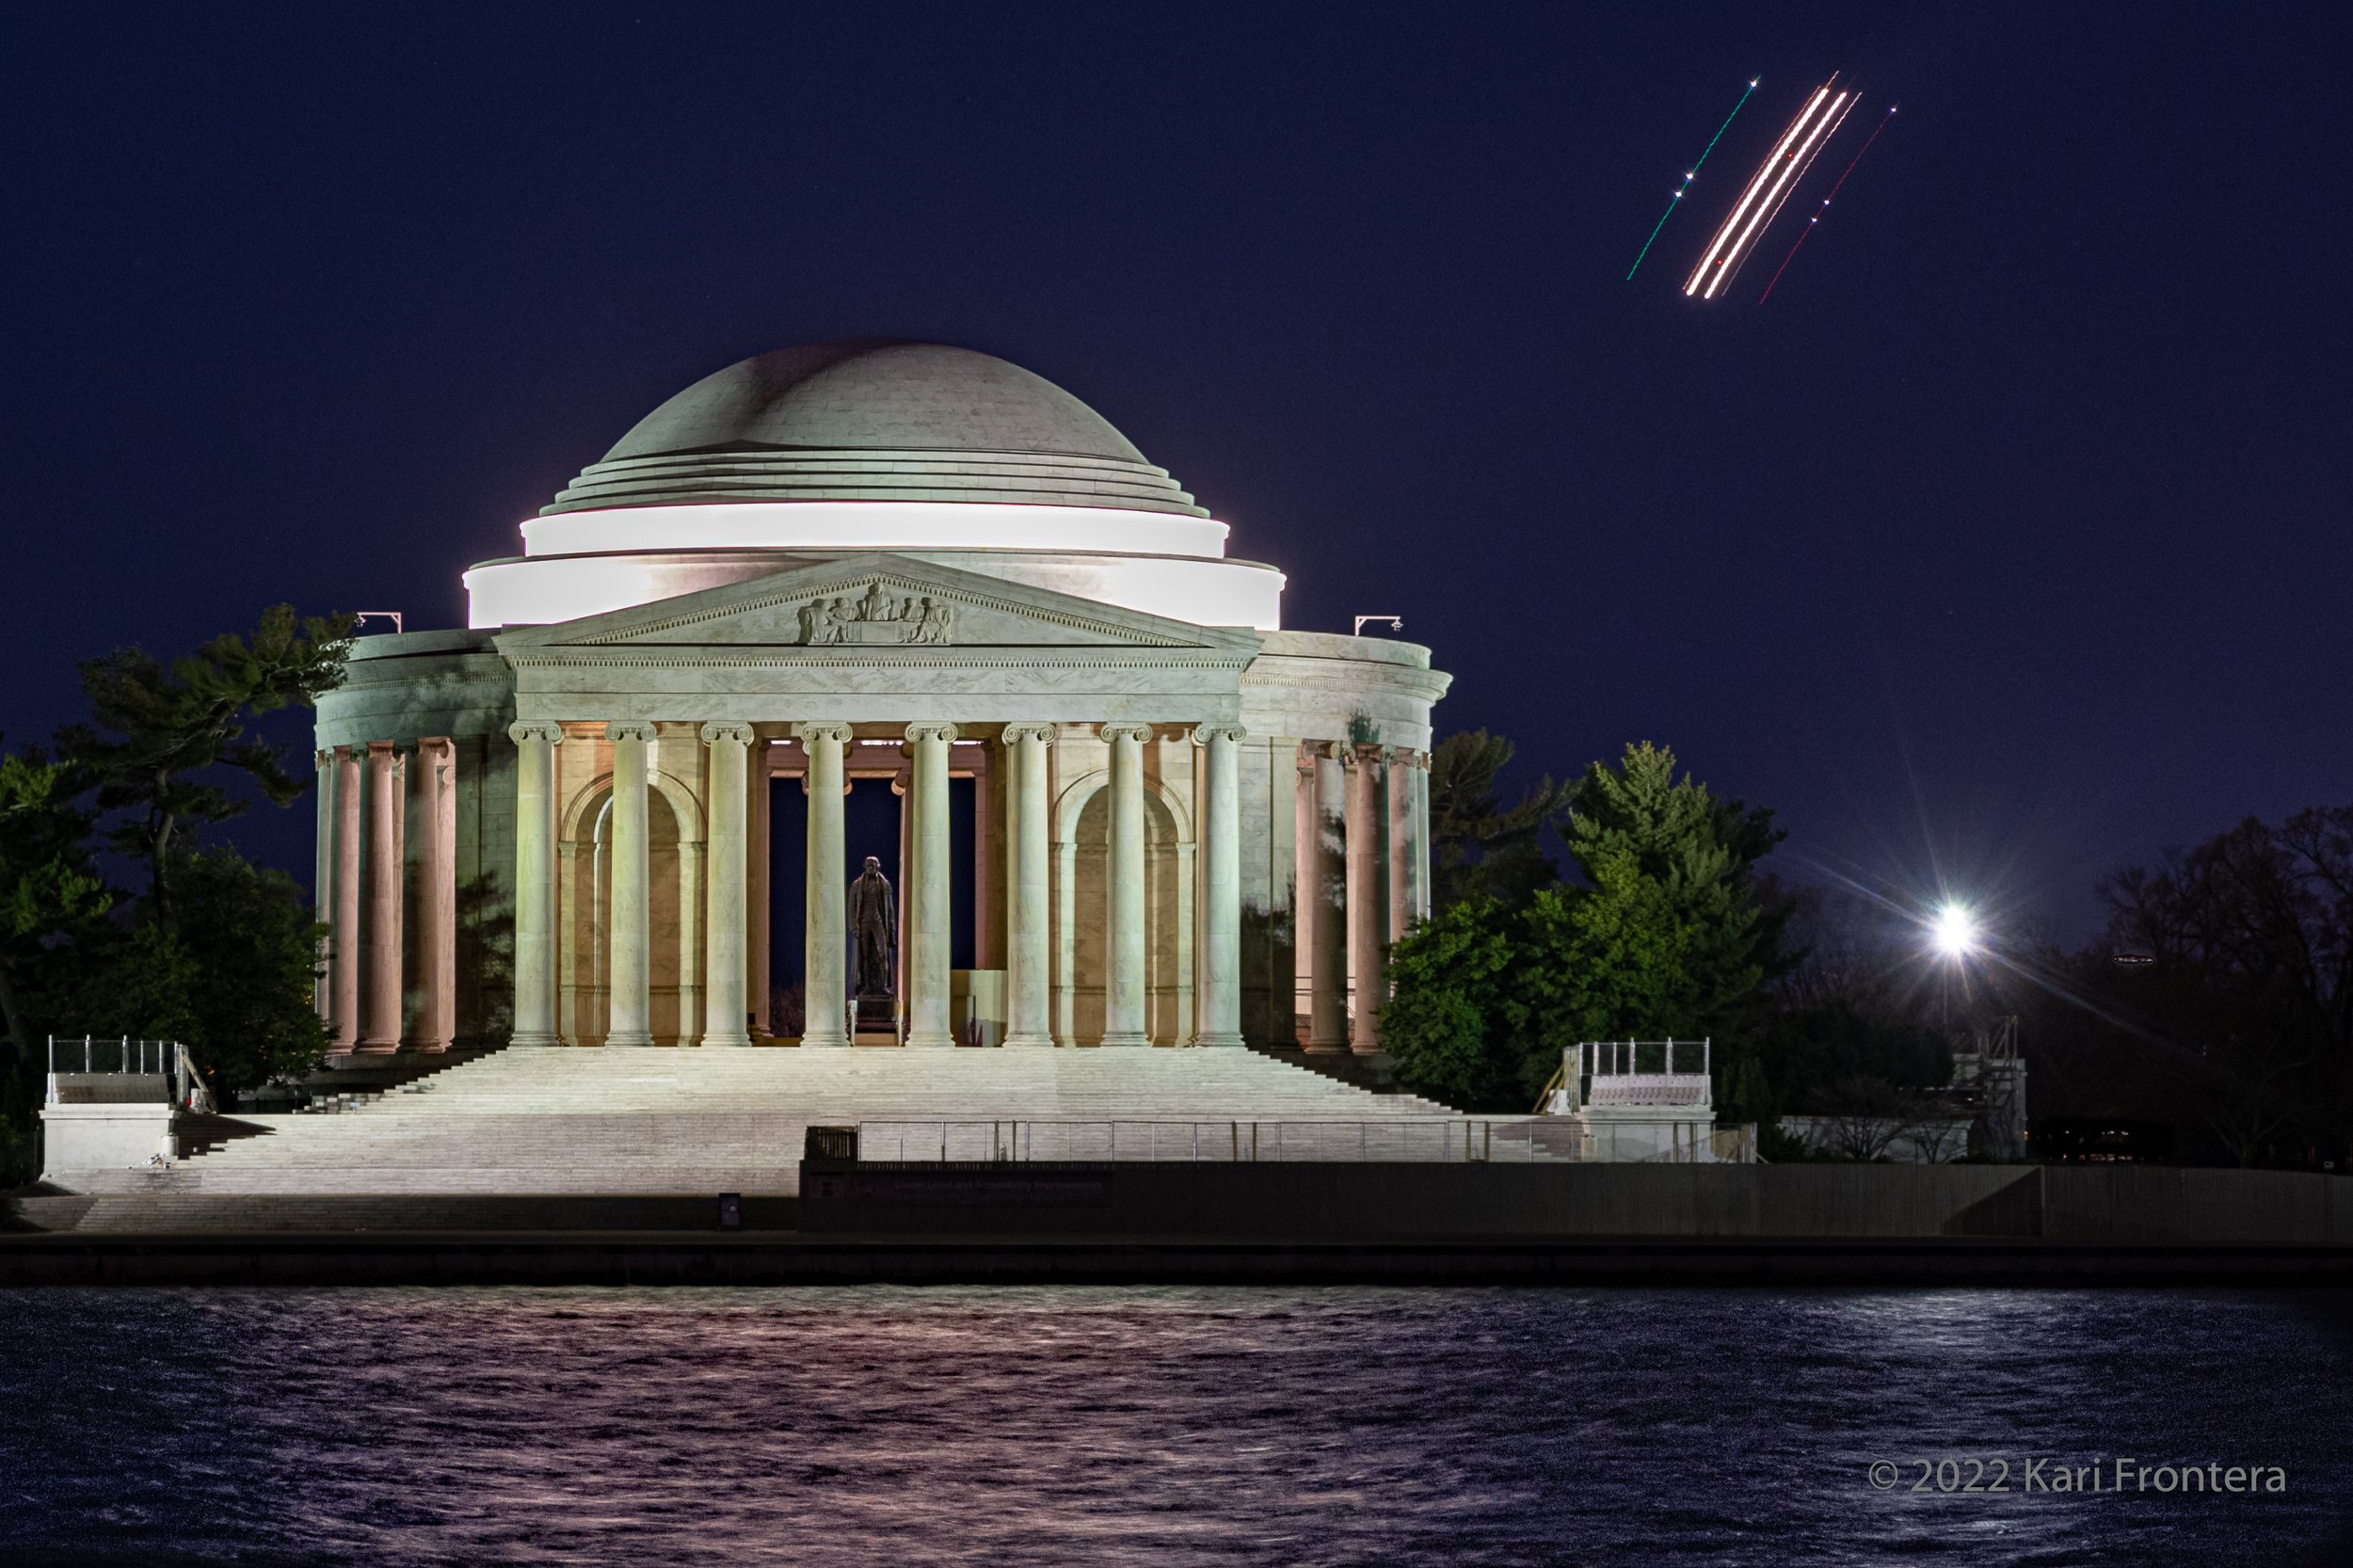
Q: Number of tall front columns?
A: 8